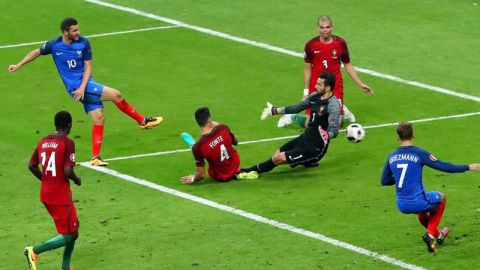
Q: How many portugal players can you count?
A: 4